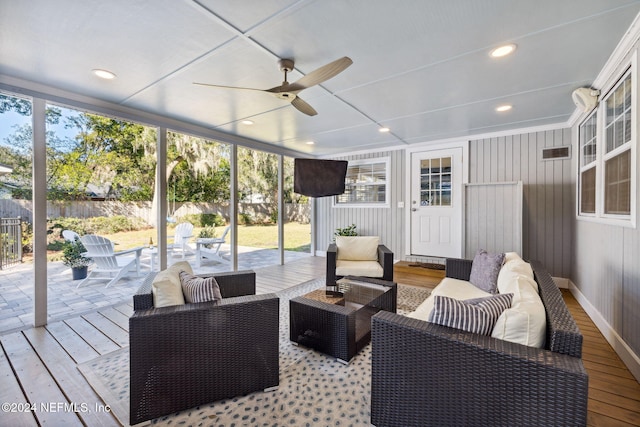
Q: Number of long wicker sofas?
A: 1